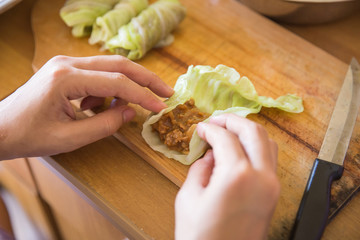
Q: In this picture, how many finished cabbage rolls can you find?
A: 3